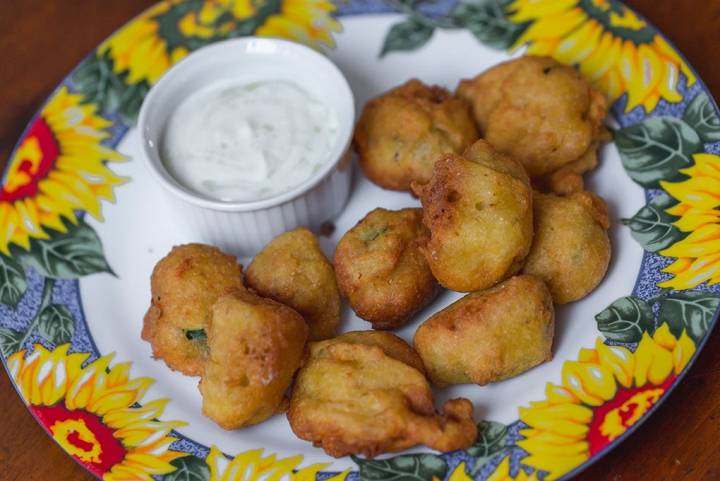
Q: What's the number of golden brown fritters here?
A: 10